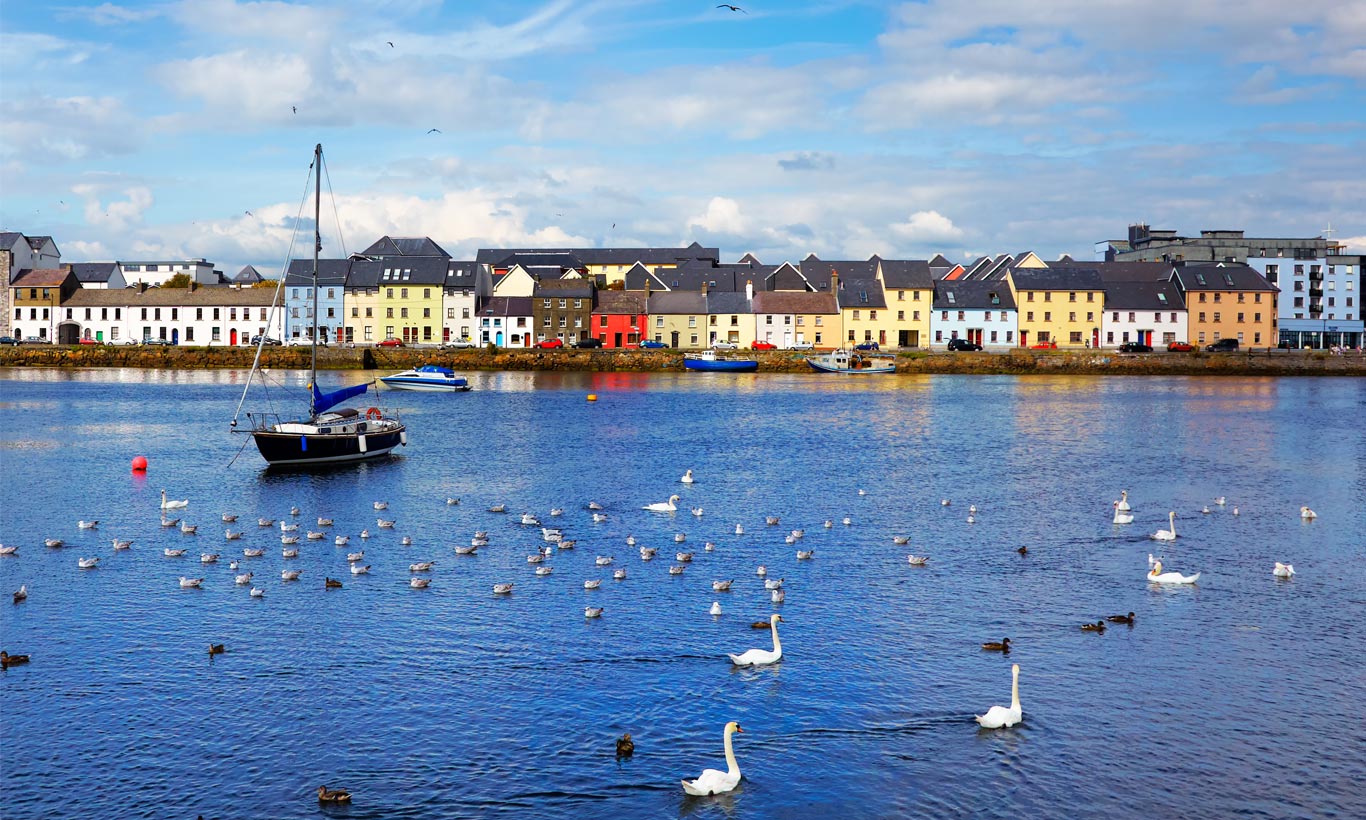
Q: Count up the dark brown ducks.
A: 10